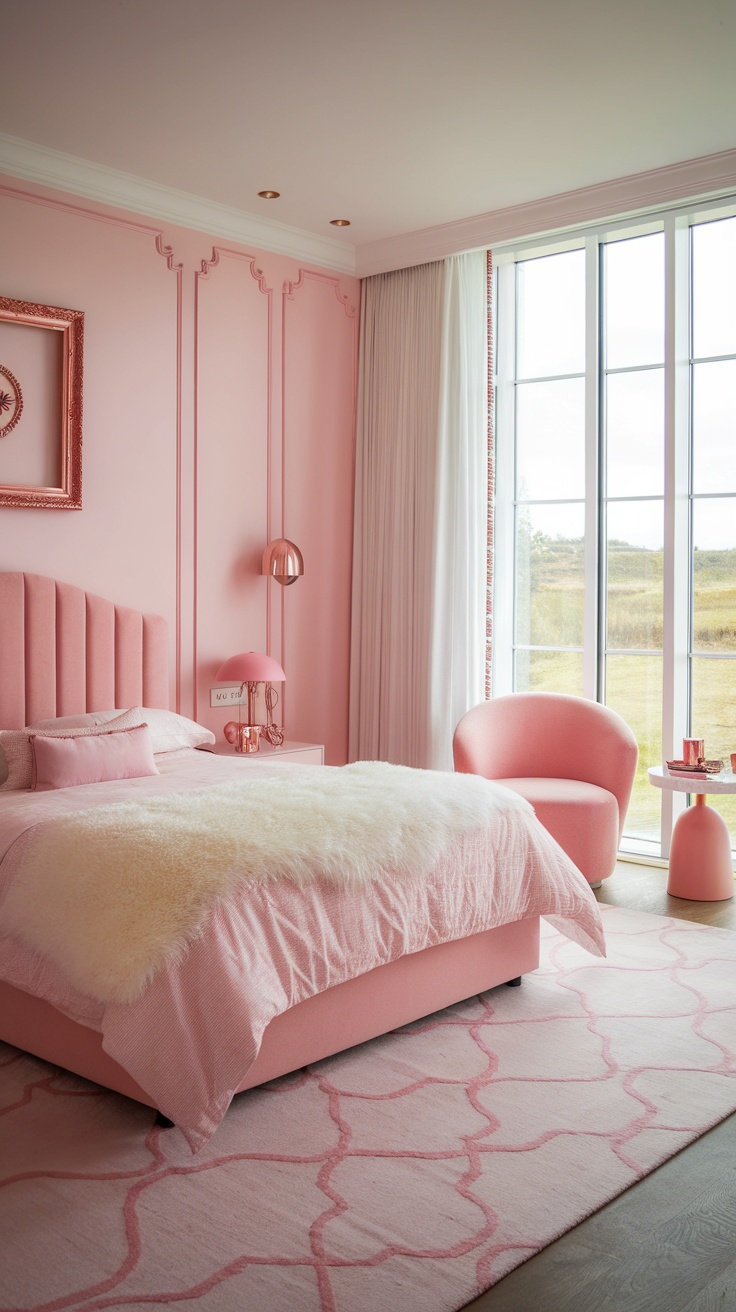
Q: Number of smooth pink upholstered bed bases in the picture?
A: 1